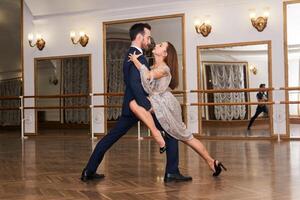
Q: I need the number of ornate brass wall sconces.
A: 4